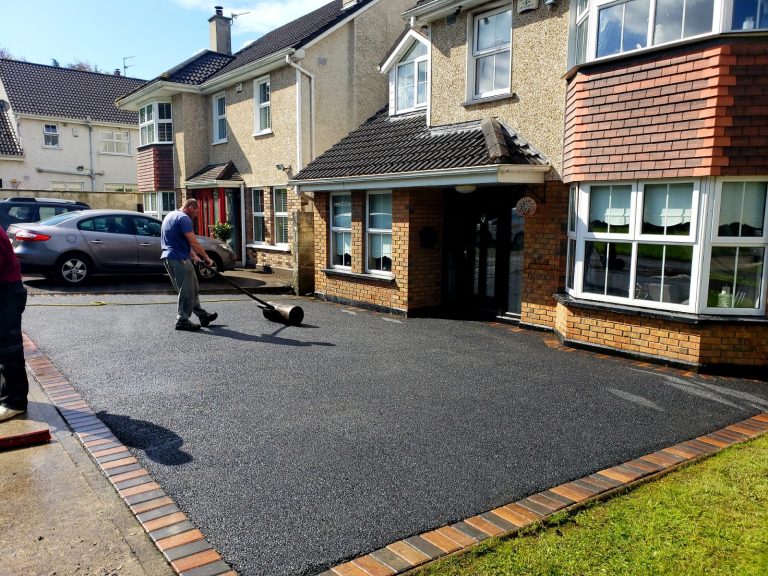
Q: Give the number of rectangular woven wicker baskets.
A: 0